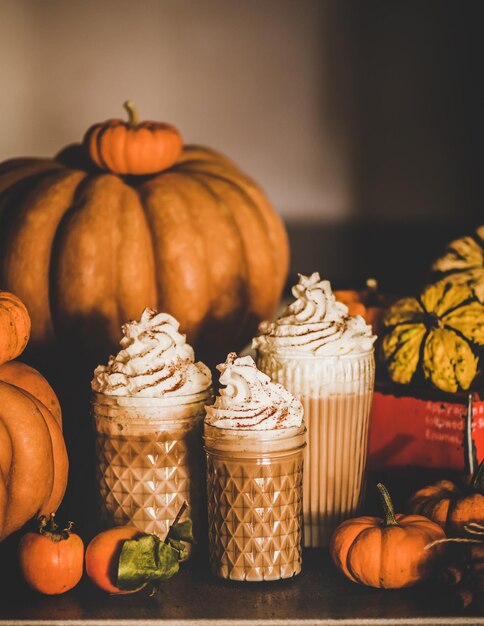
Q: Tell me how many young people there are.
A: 0